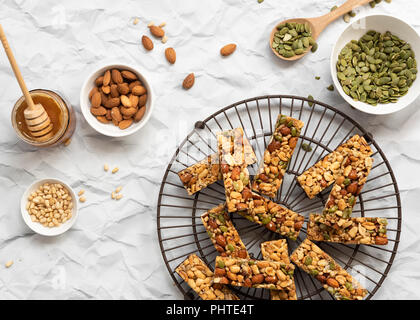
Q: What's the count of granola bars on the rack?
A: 12